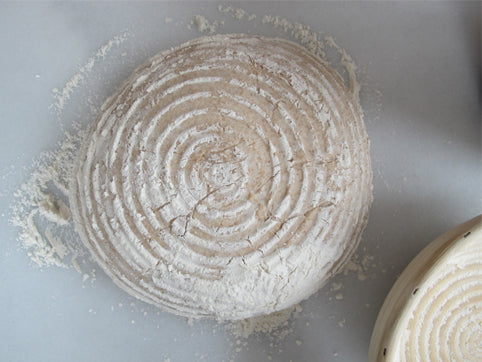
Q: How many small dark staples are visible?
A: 3